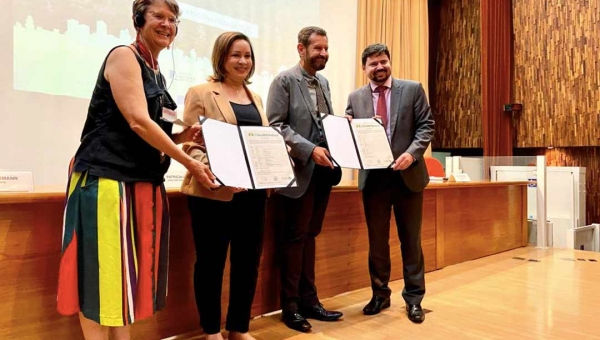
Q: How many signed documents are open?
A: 2